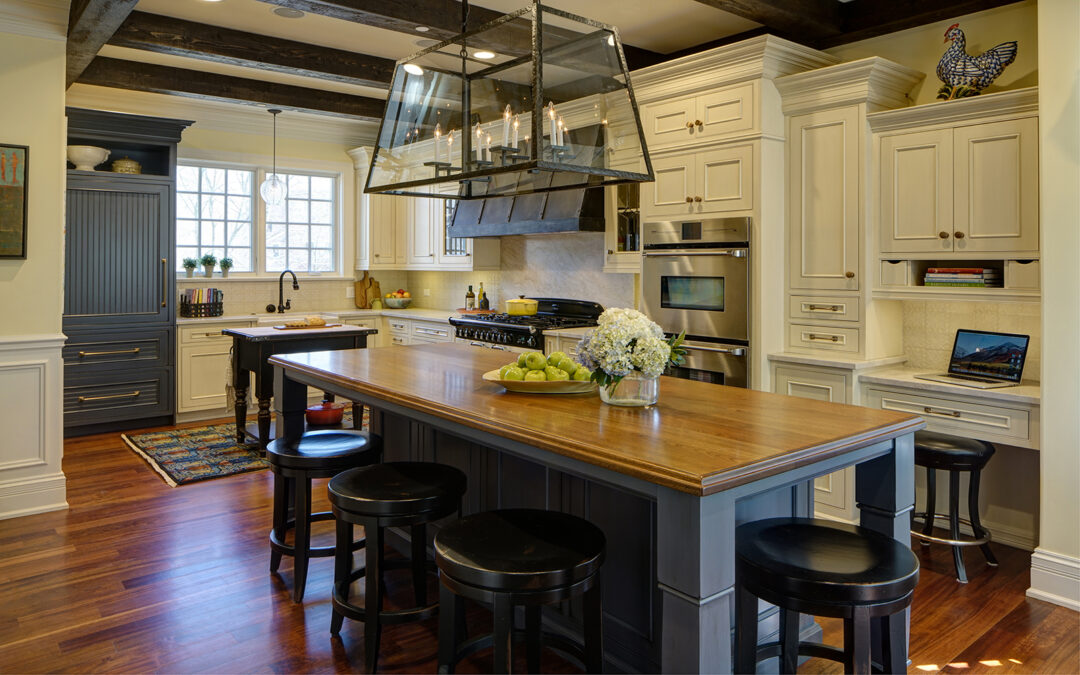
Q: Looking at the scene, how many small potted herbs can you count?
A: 3